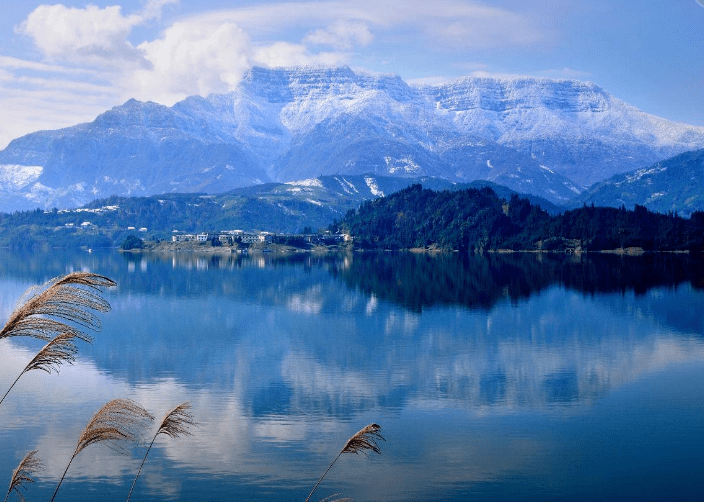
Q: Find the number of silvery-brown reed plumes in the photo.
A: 6